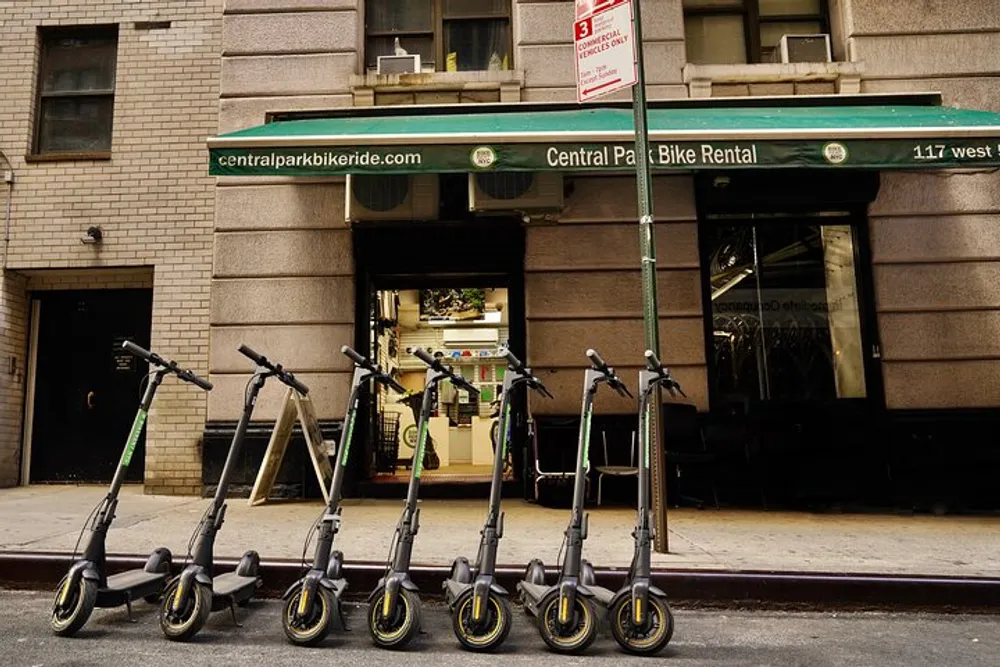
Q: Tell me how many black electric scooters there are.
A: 7